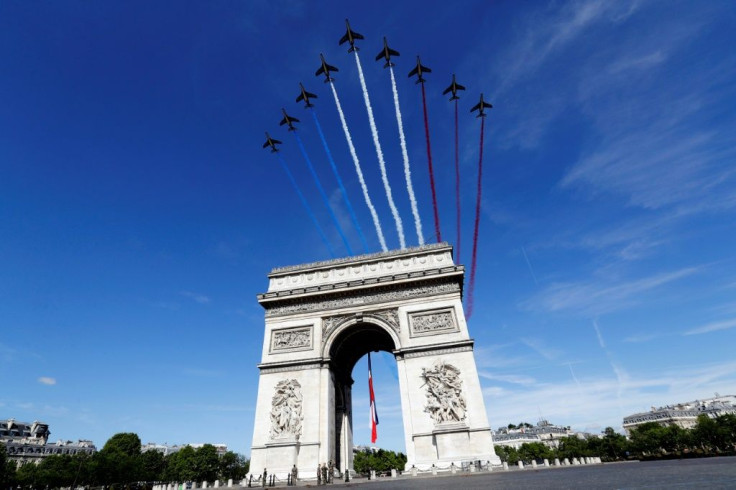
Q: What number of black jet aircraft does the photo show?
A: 9